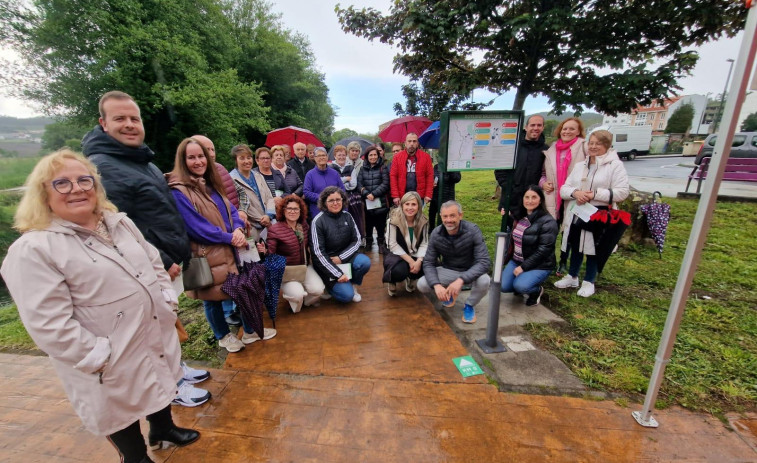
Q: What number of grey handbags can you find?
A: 1